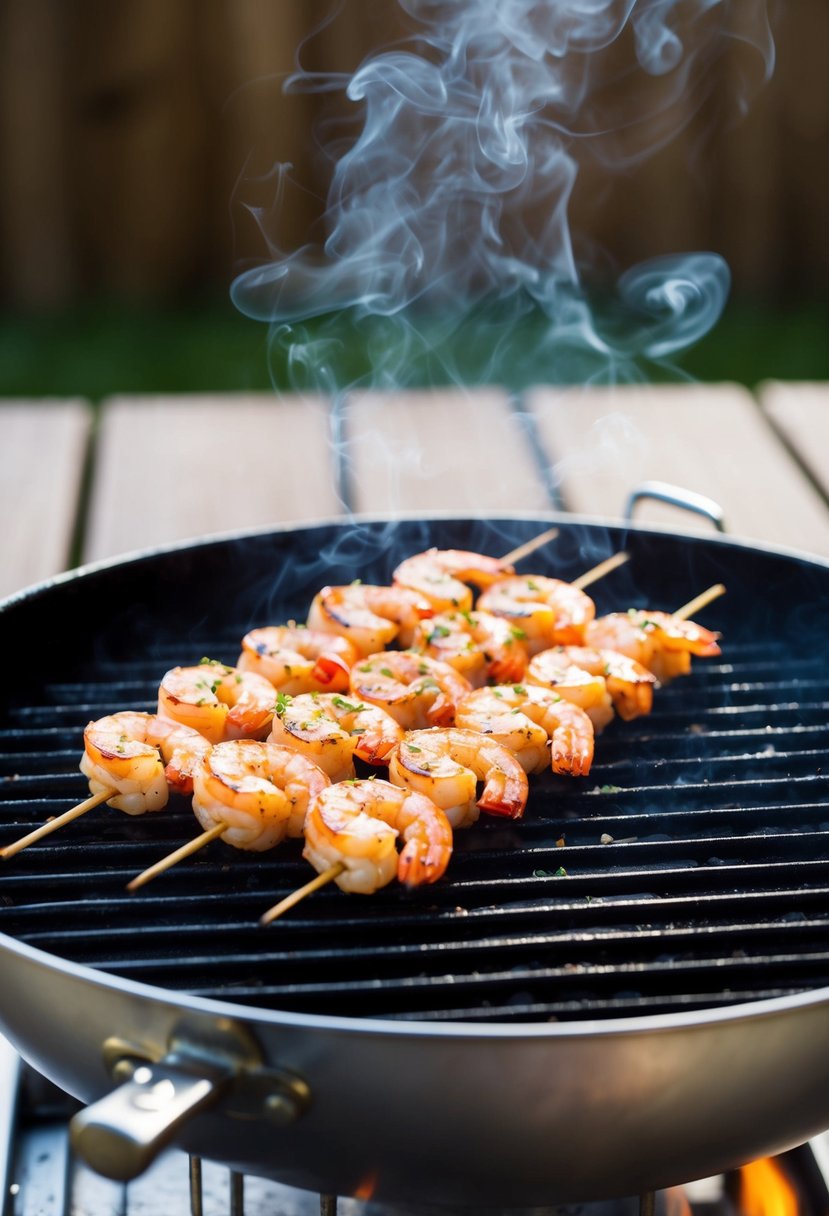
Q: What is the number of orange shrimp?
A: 15